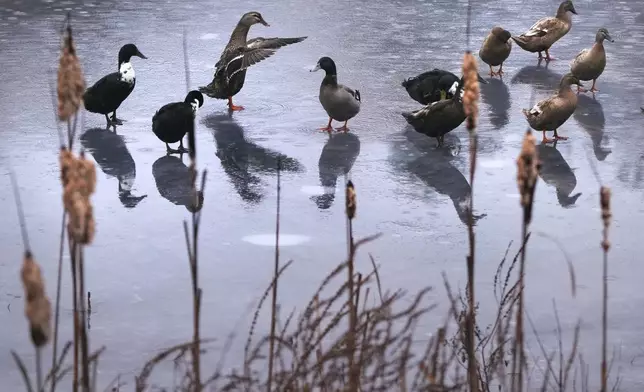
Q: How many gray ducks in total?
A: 1